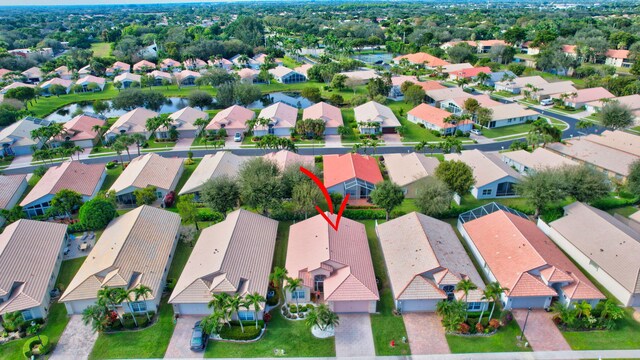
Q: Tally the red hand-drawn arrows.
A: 1